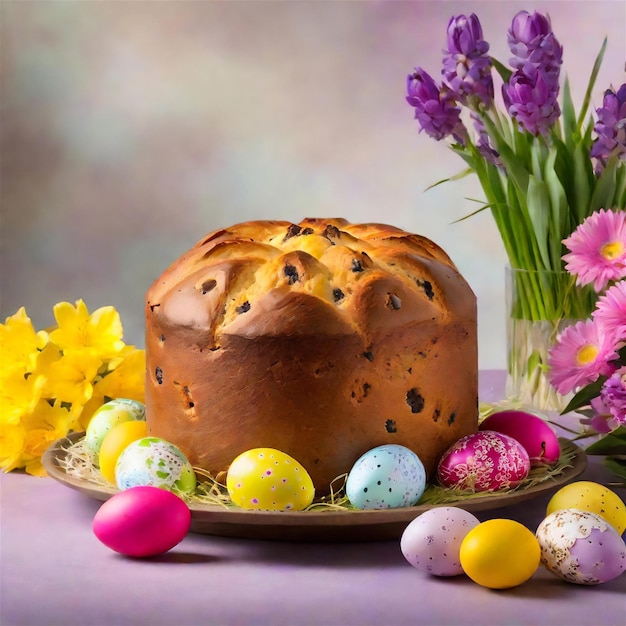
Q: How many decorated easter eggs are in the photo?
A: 12